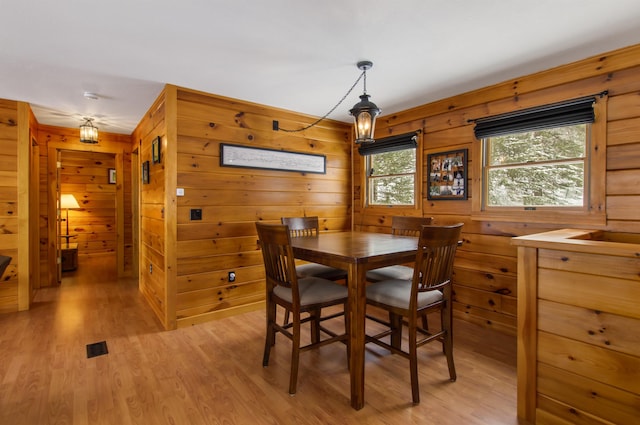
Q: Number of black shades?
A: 2